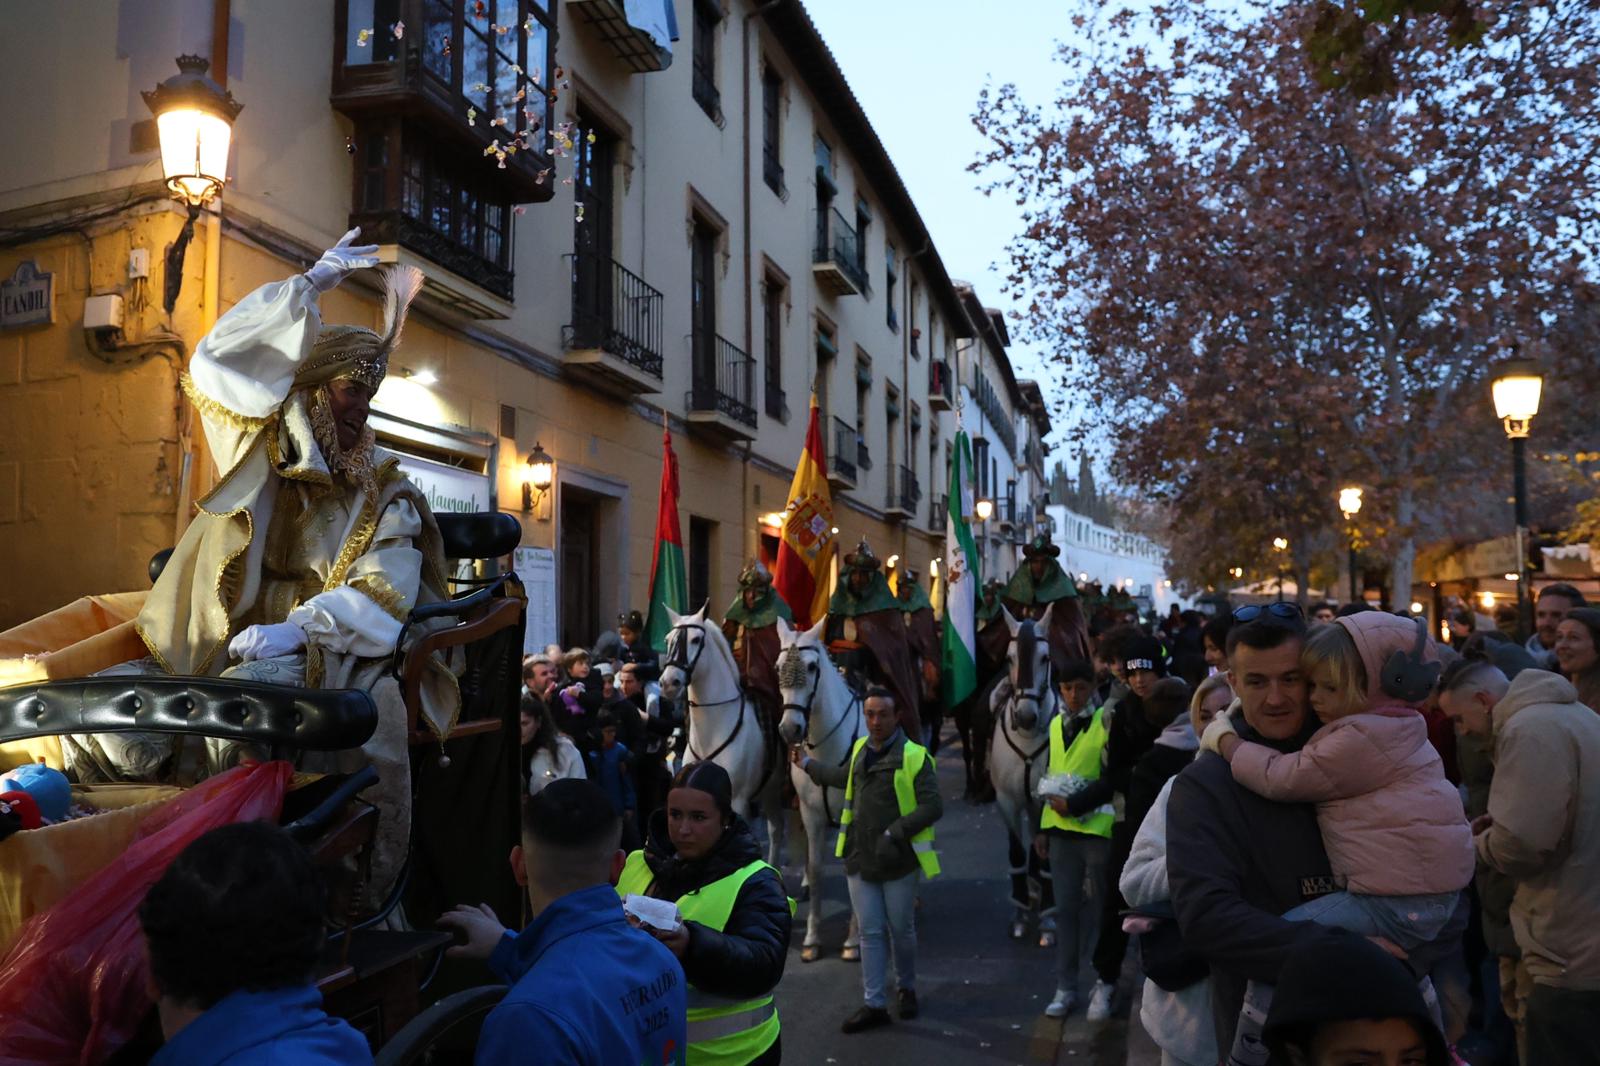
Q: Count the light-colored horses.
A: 3